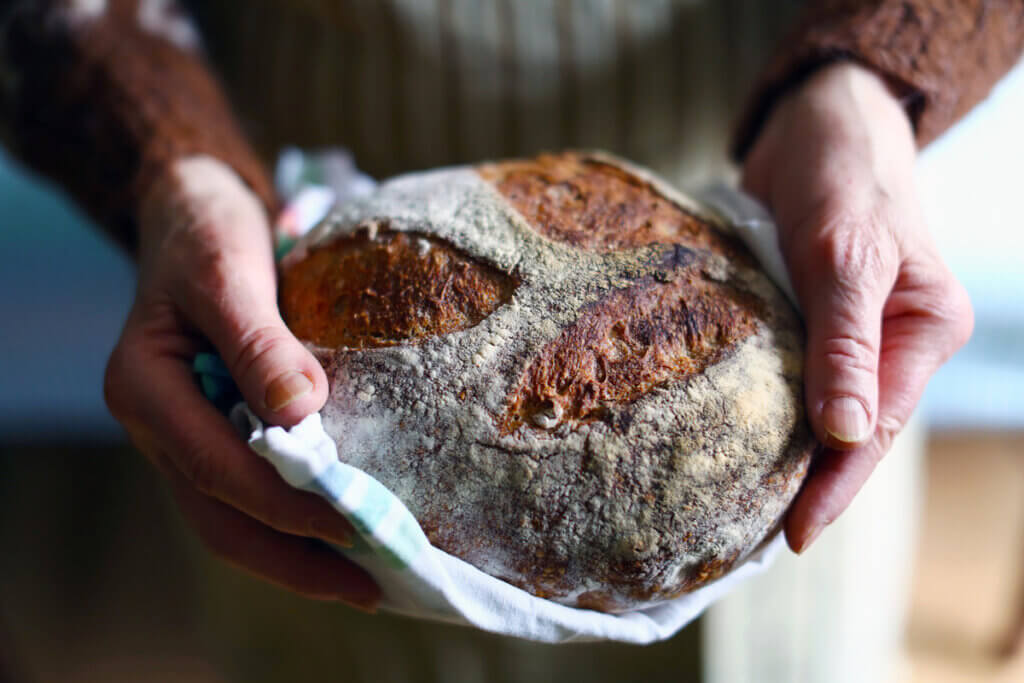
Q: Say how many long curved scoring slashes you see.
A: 3